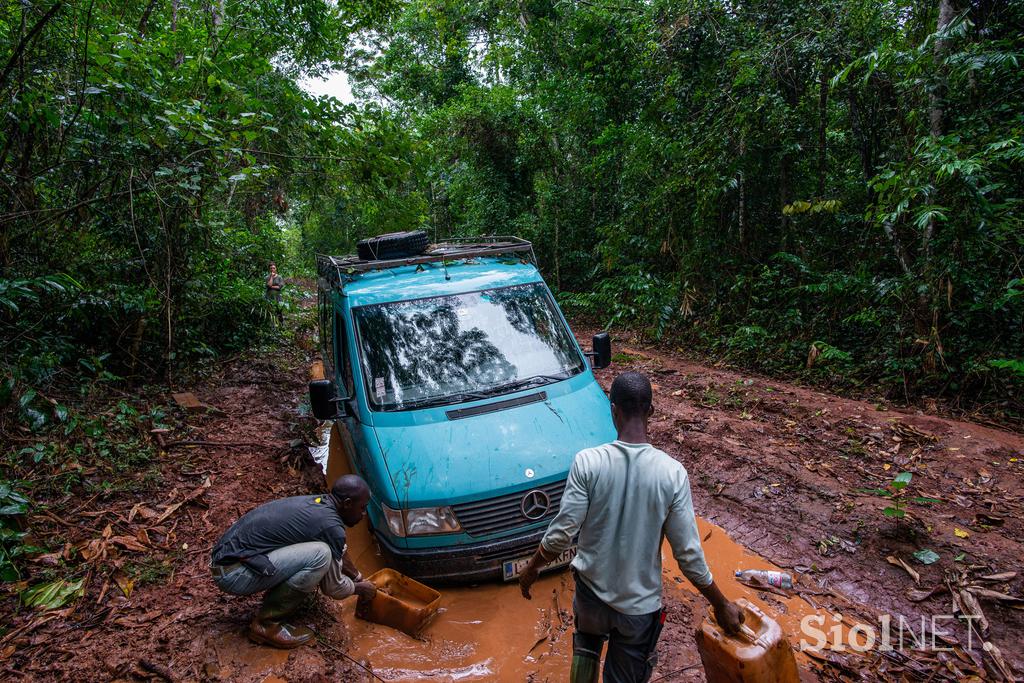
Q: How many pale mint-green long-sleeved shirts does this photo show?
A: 1